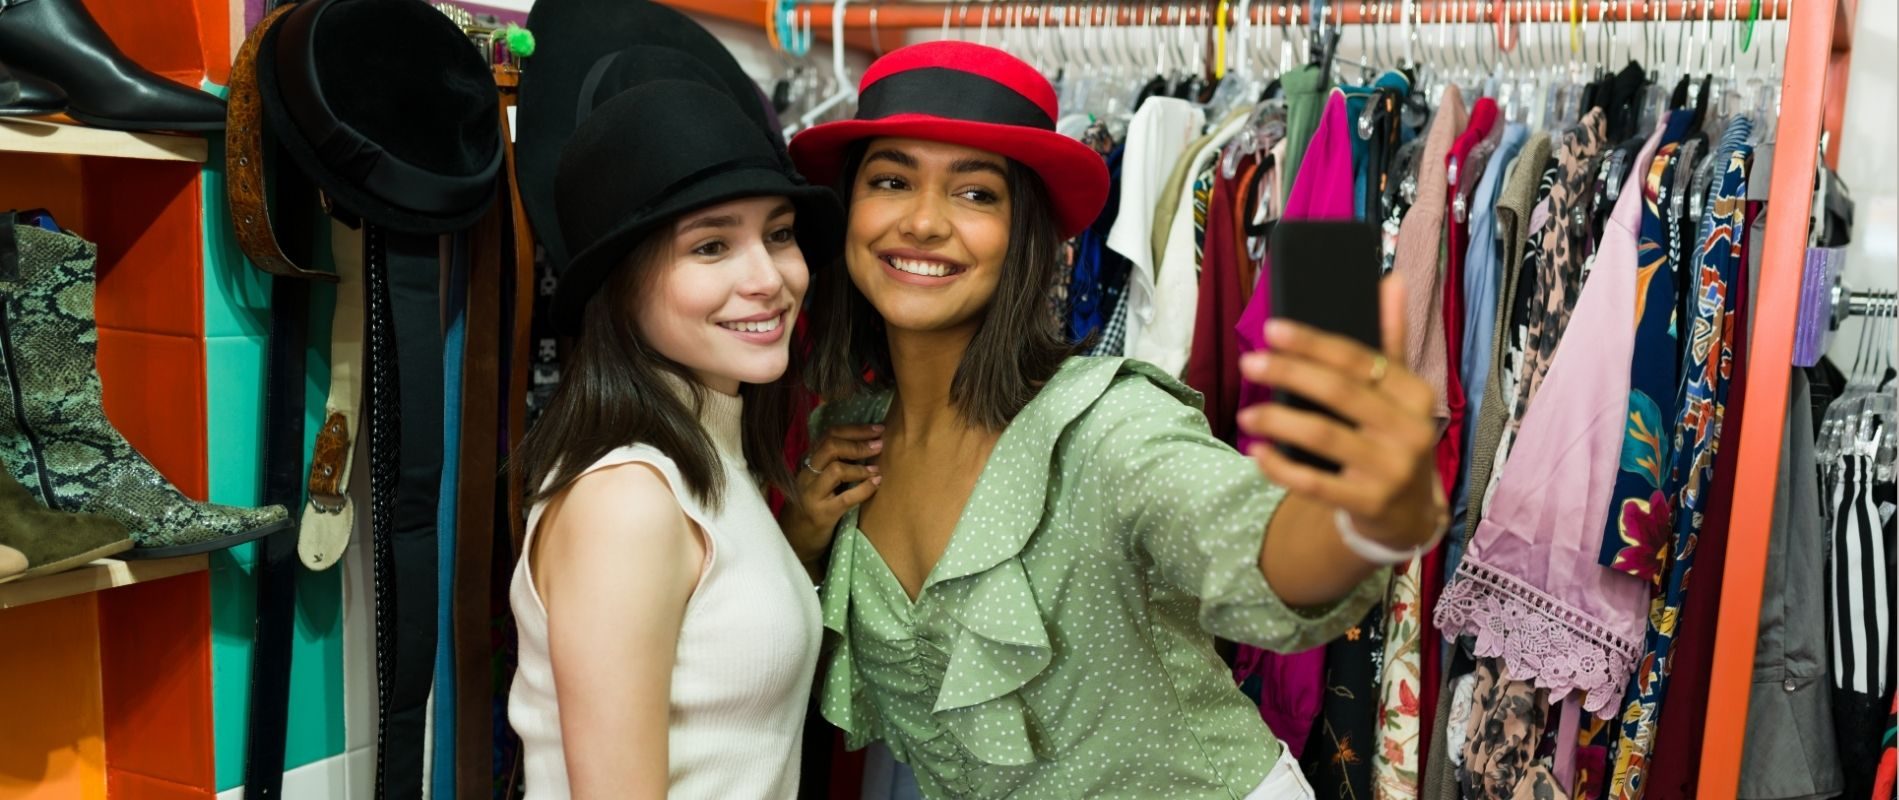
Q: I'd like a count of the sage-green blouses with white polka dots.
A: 1